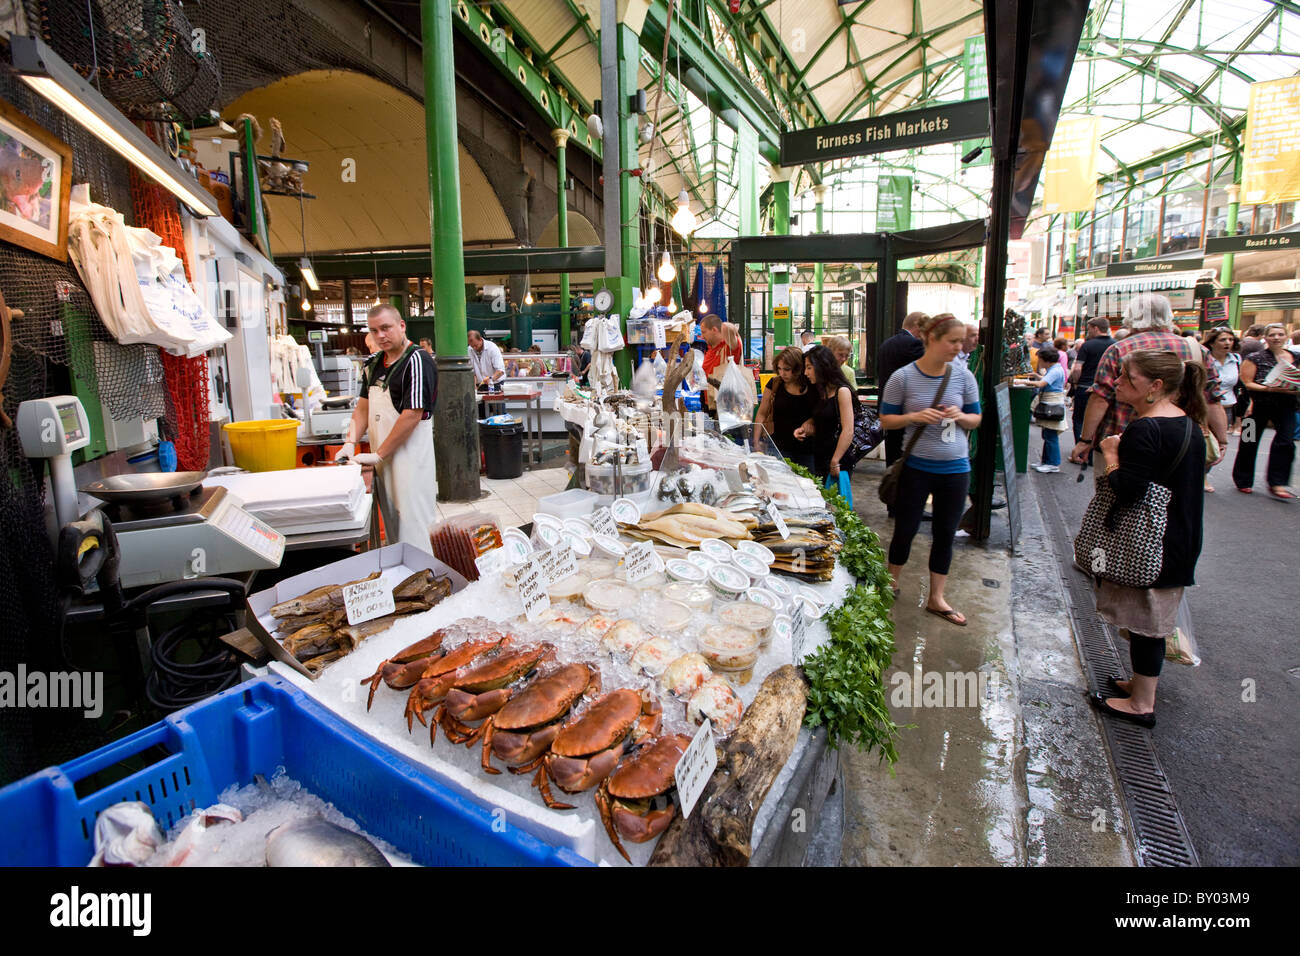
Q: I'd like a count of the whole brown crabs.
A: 6